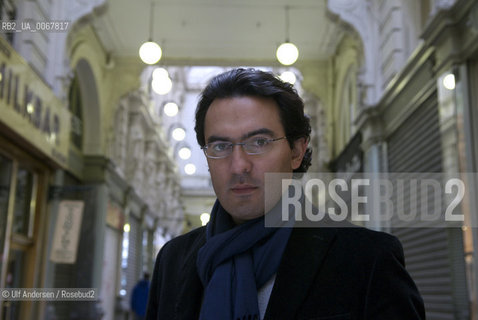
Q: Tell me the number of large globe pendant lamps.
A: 2